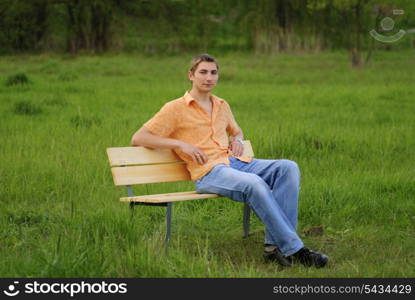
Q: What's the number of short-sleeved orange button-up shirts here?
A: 1